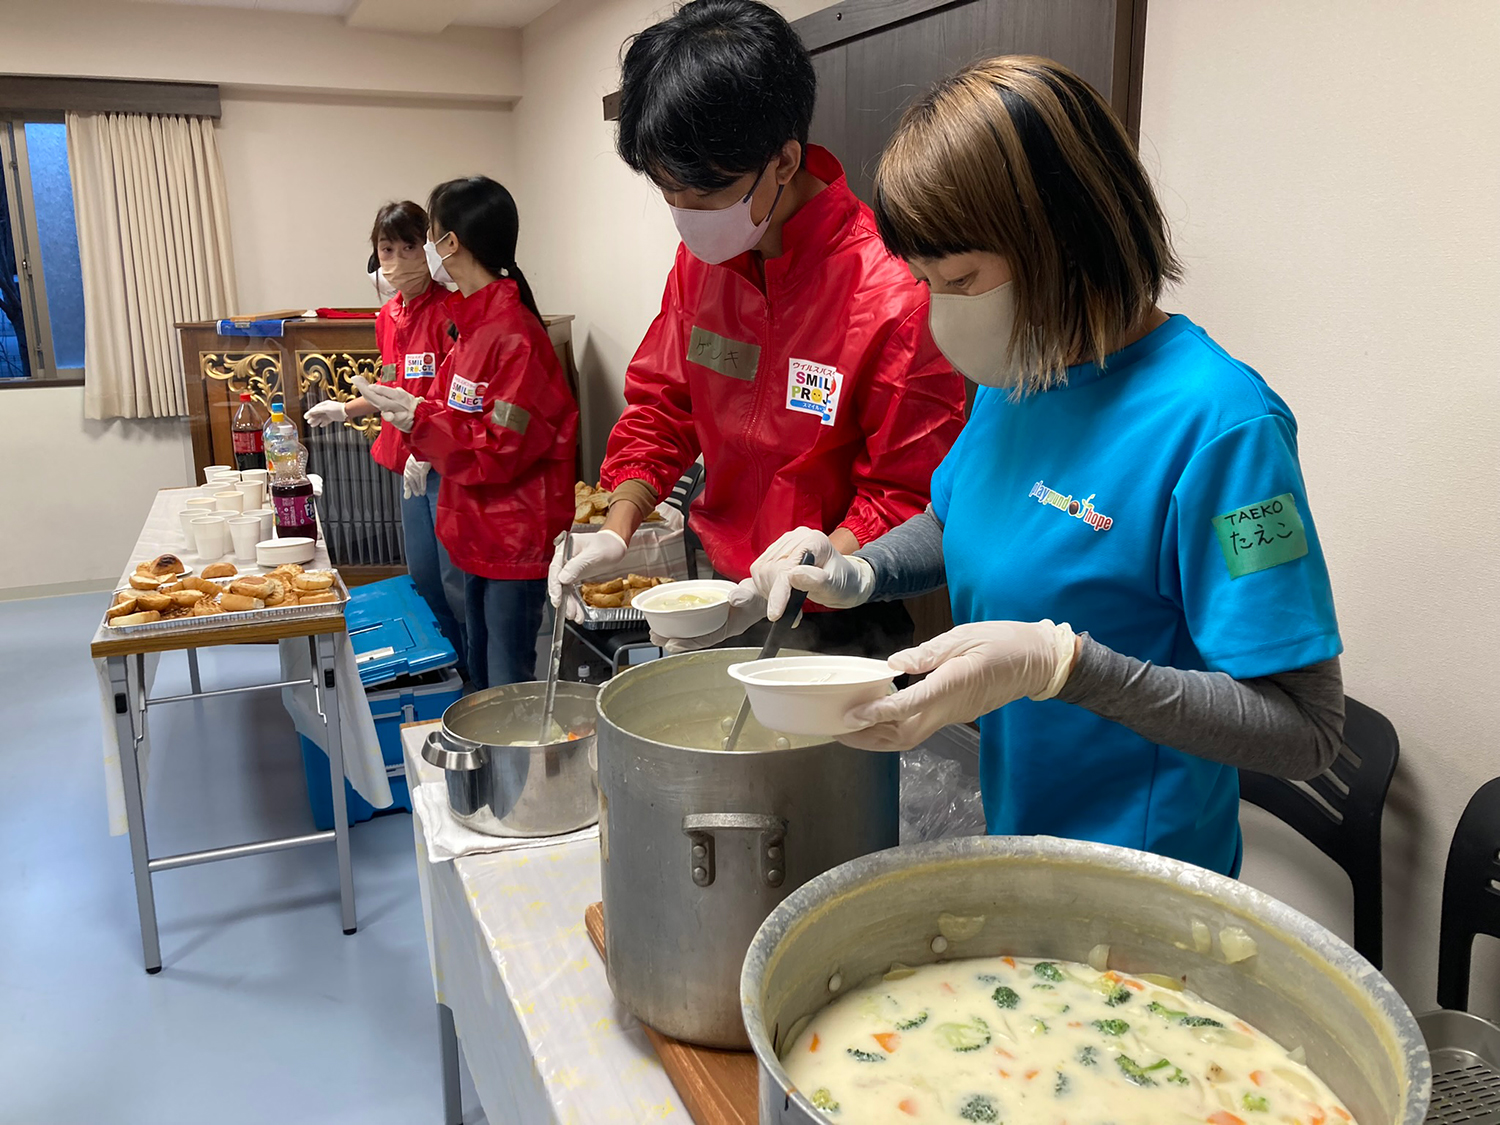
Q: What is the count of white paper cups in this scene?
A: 13